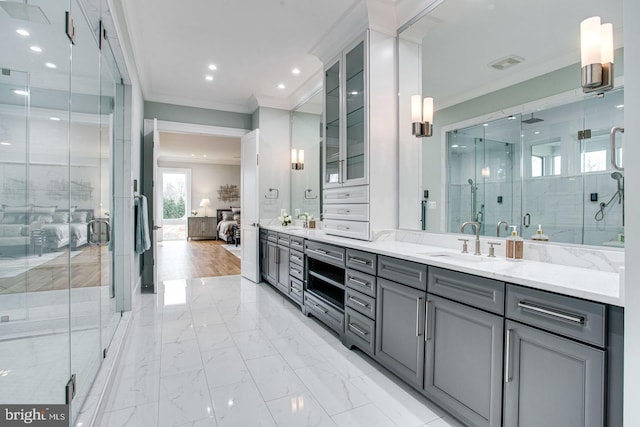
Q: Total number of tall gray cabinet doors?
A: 6